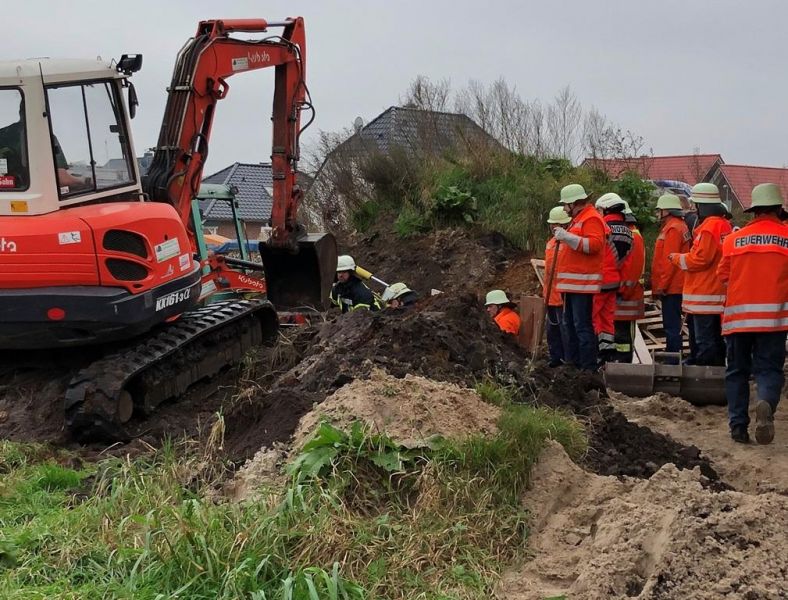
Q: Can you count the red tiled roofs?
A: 2